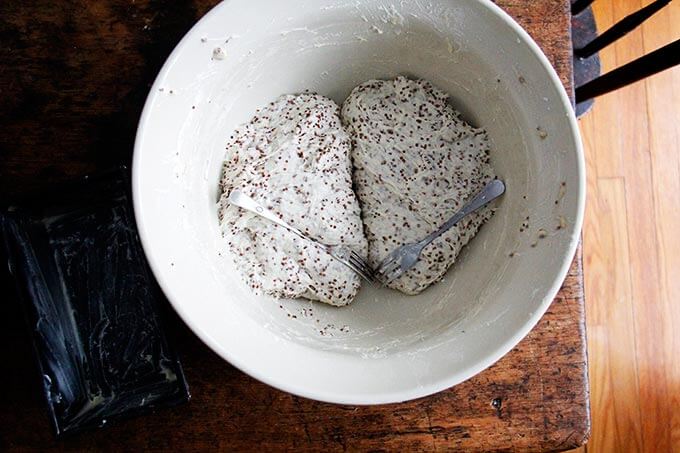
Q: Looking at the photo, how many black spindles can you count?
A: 3